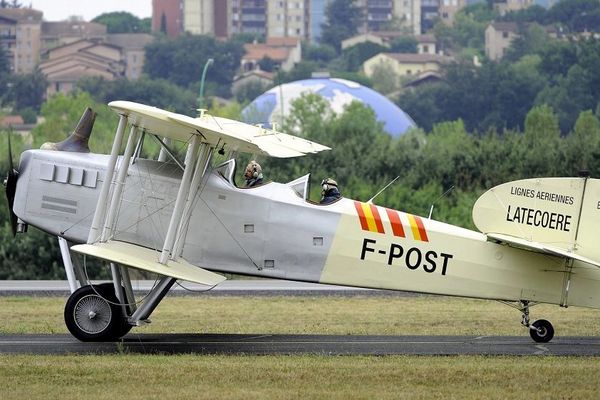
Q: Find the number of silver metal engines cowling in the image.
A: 1